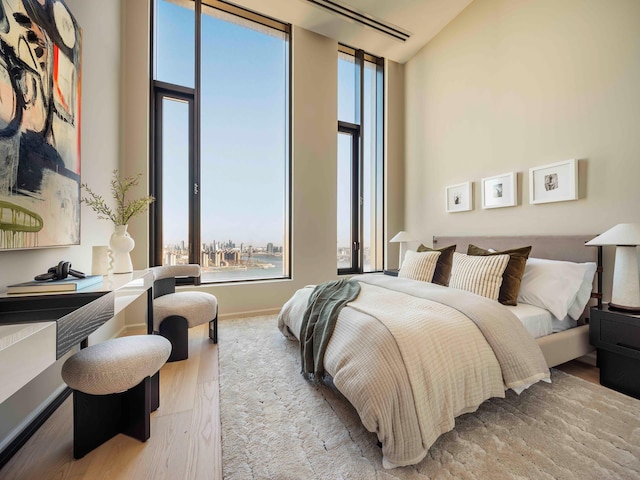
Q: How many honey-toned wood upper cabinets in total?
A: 0